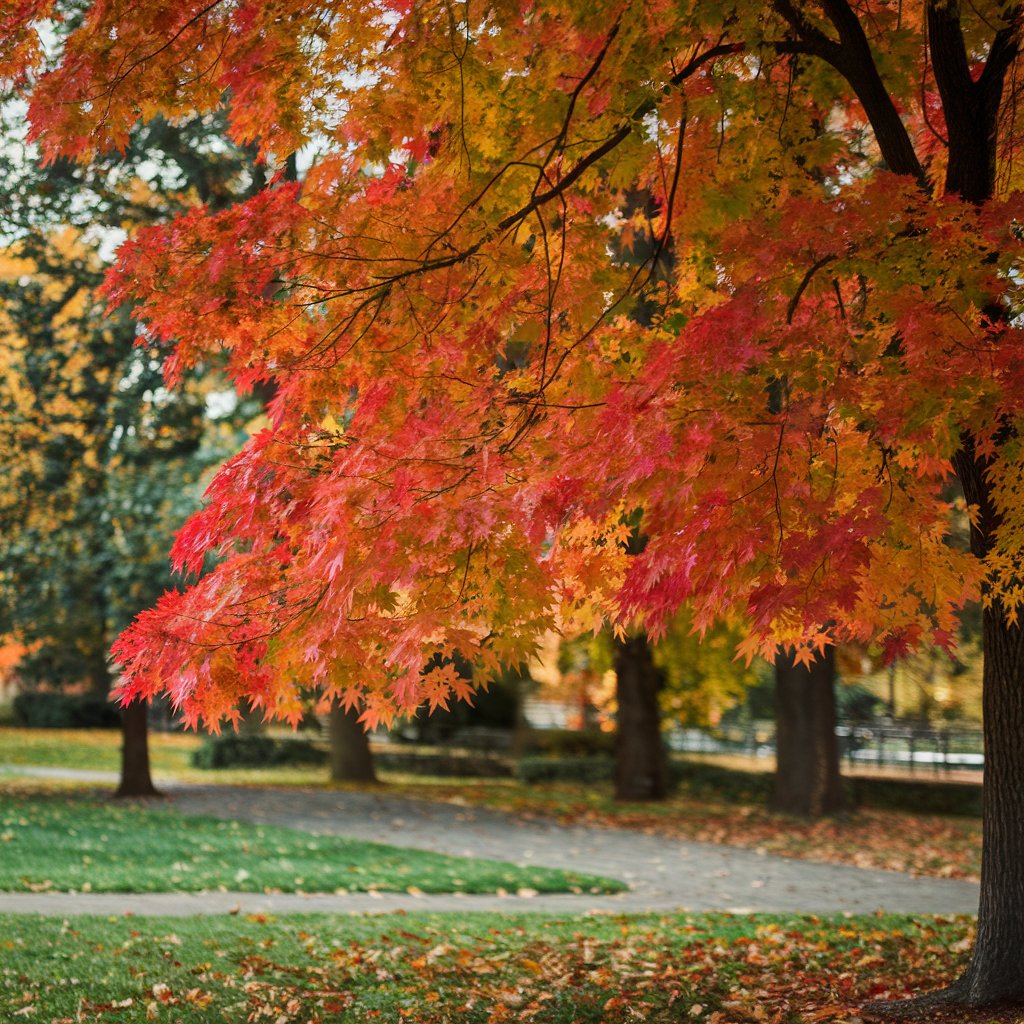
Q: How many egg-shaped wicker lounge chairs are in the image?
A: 0